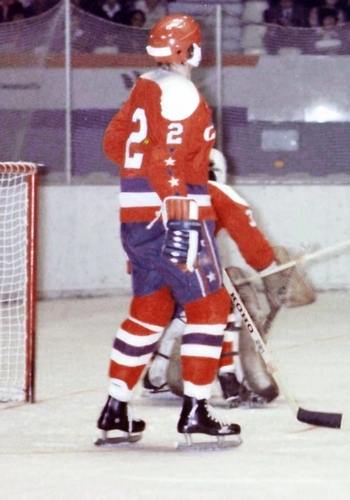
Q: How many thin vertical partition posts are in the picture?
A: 2